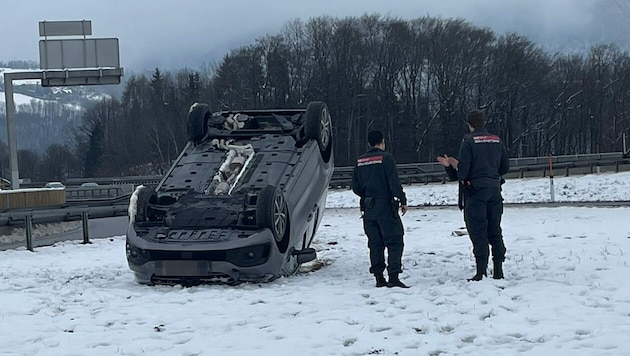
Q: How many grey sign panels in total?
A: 2